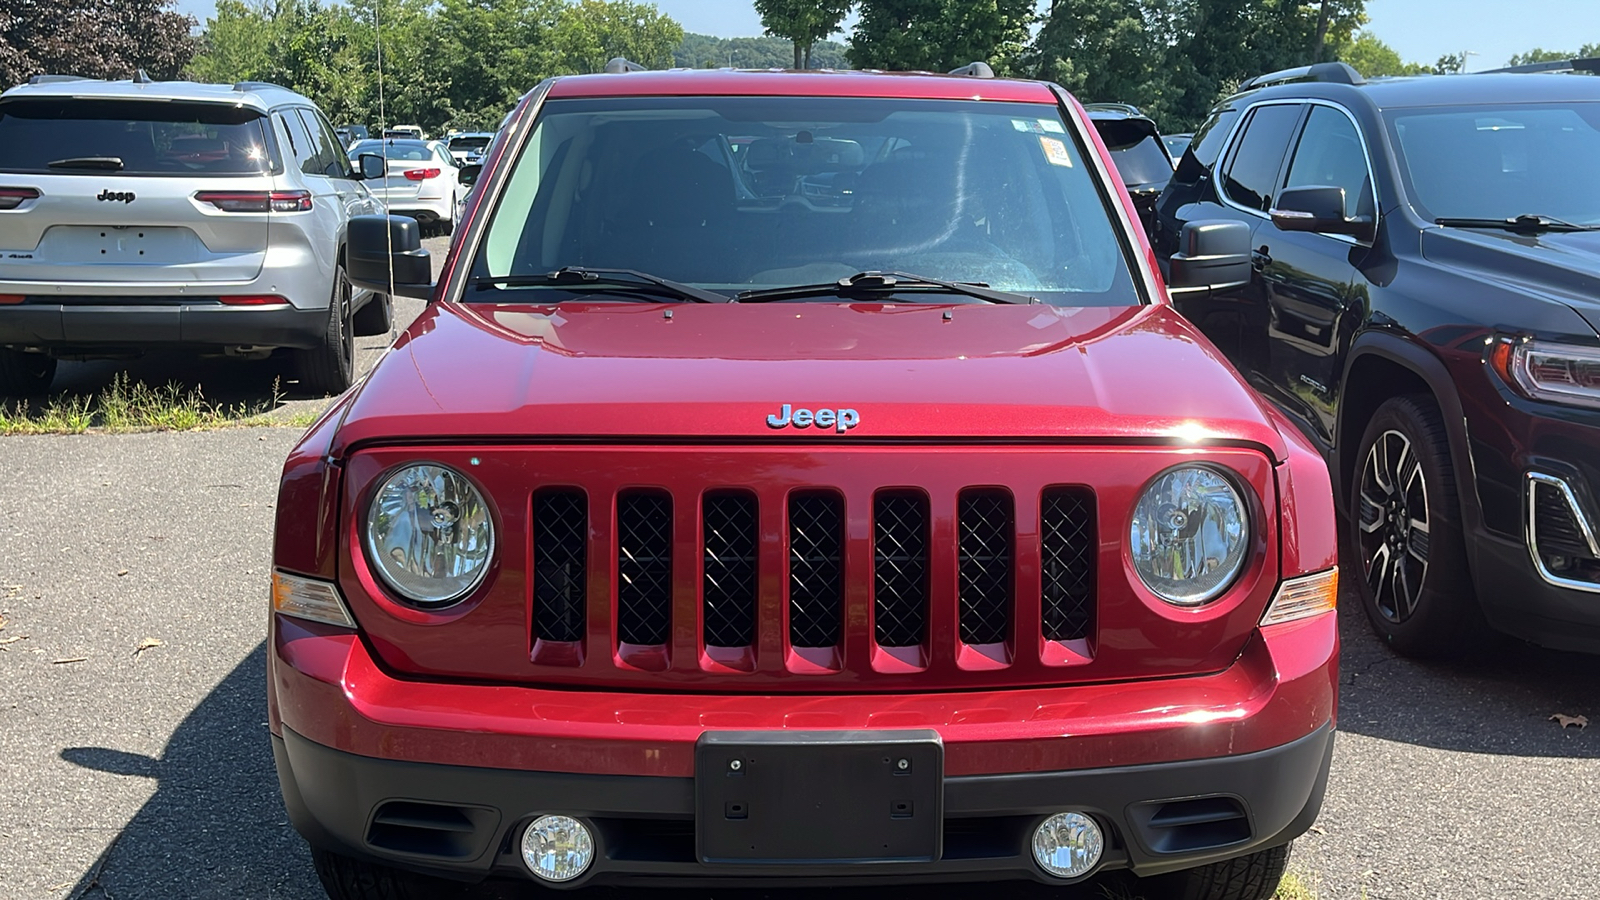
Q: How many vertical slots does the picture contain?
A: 7